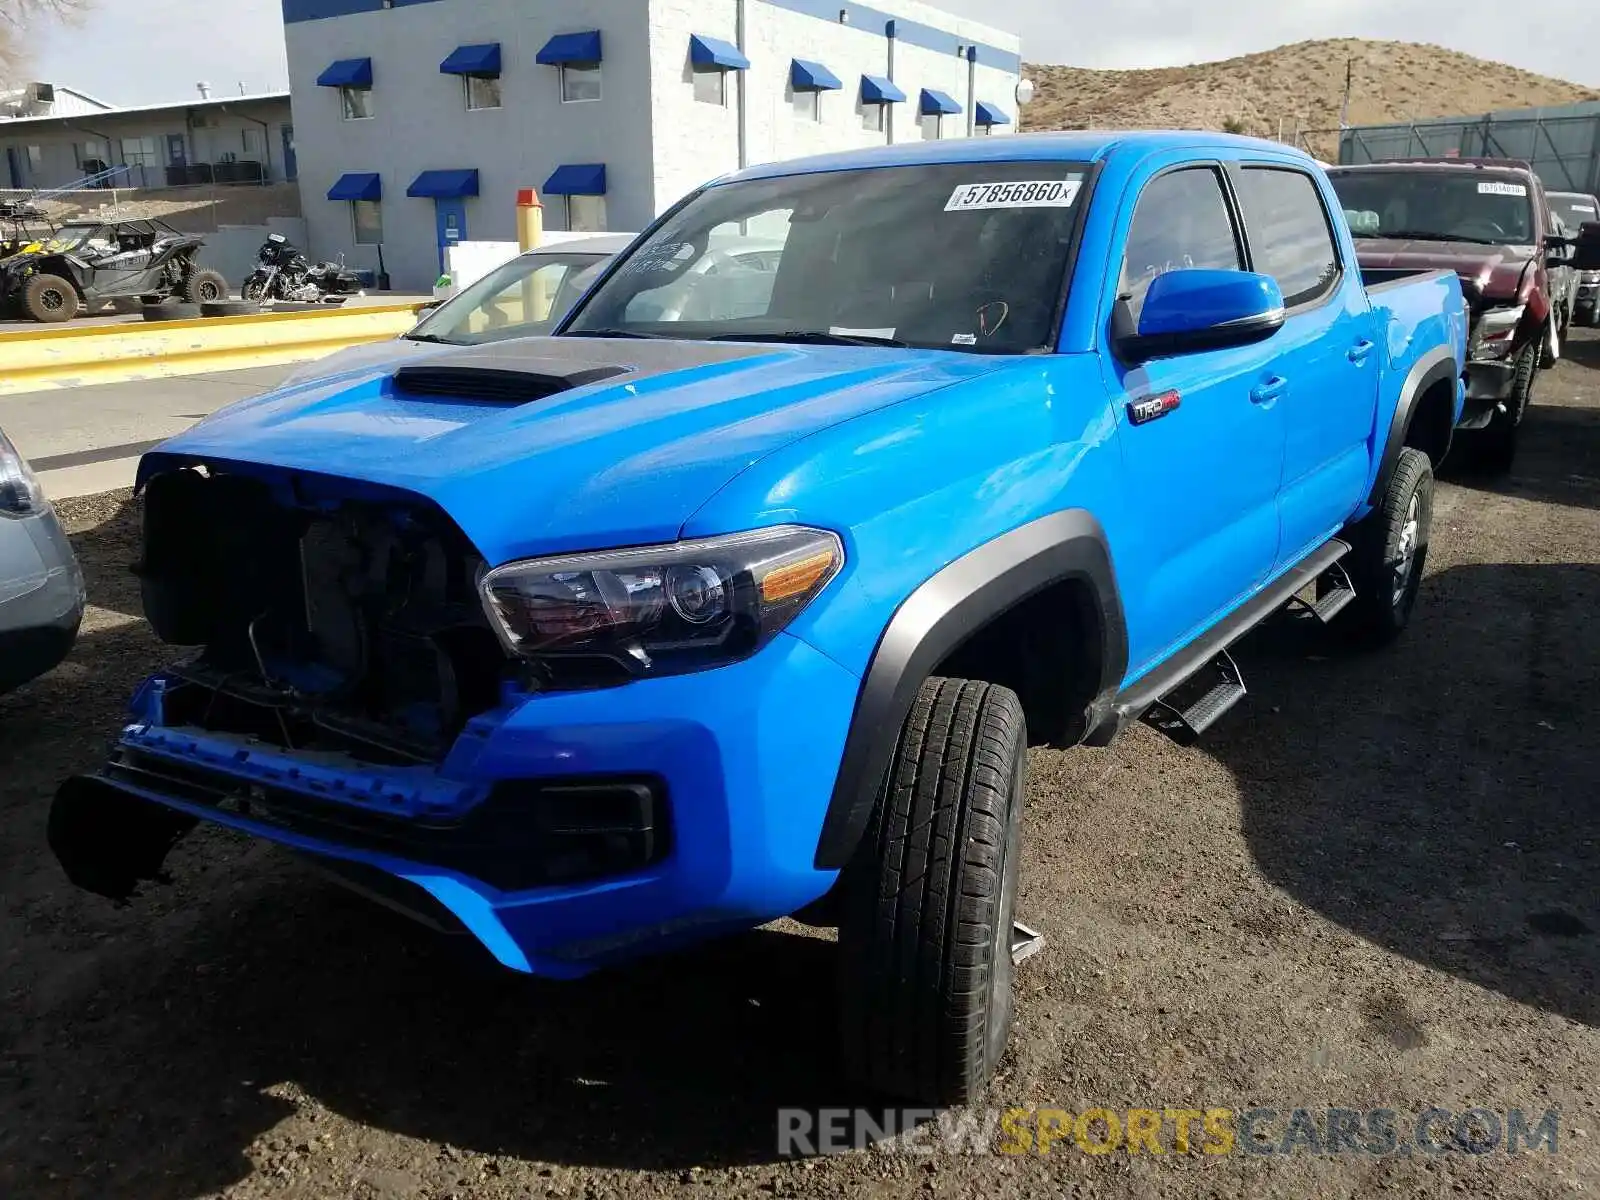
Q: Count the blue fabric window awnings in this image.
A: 11